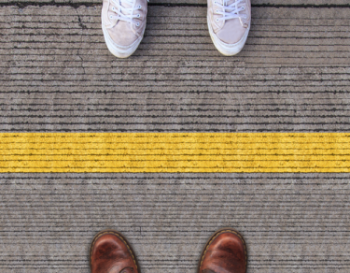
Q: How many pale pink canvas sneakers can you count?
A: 2